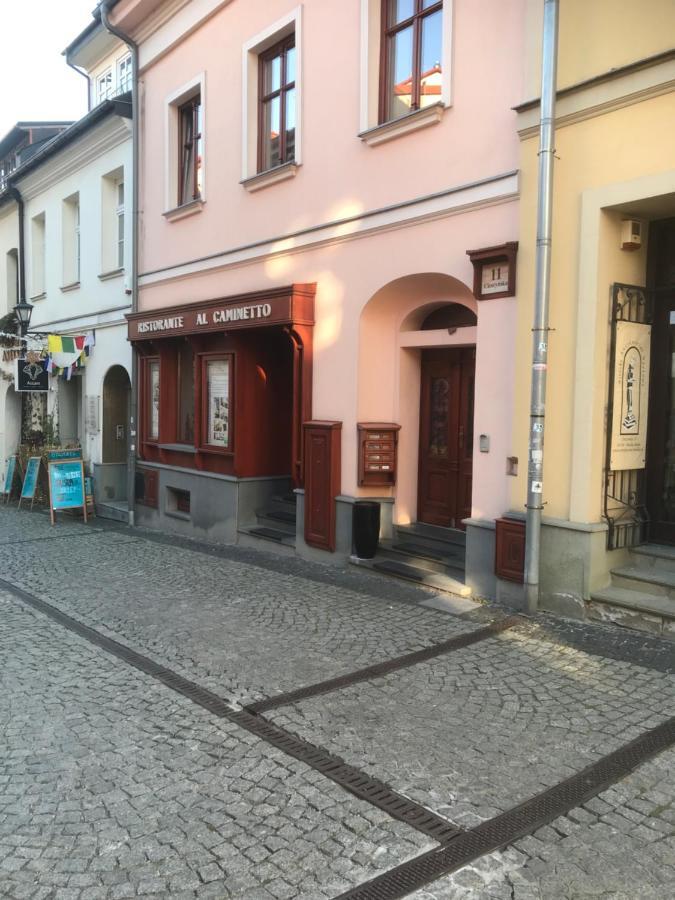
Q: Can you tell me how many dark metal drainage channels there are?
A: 3